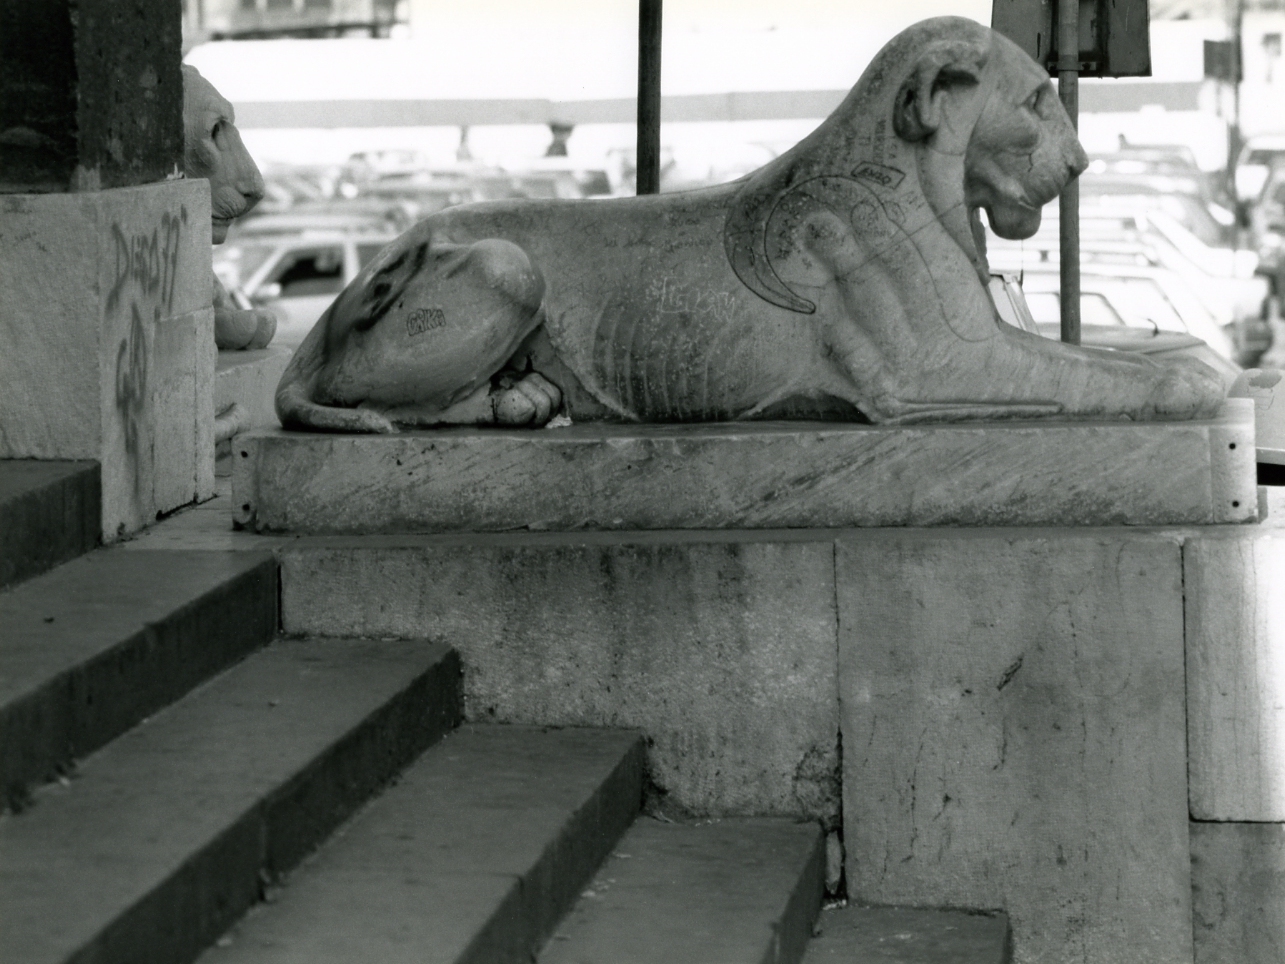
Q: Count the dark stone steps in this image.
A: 6